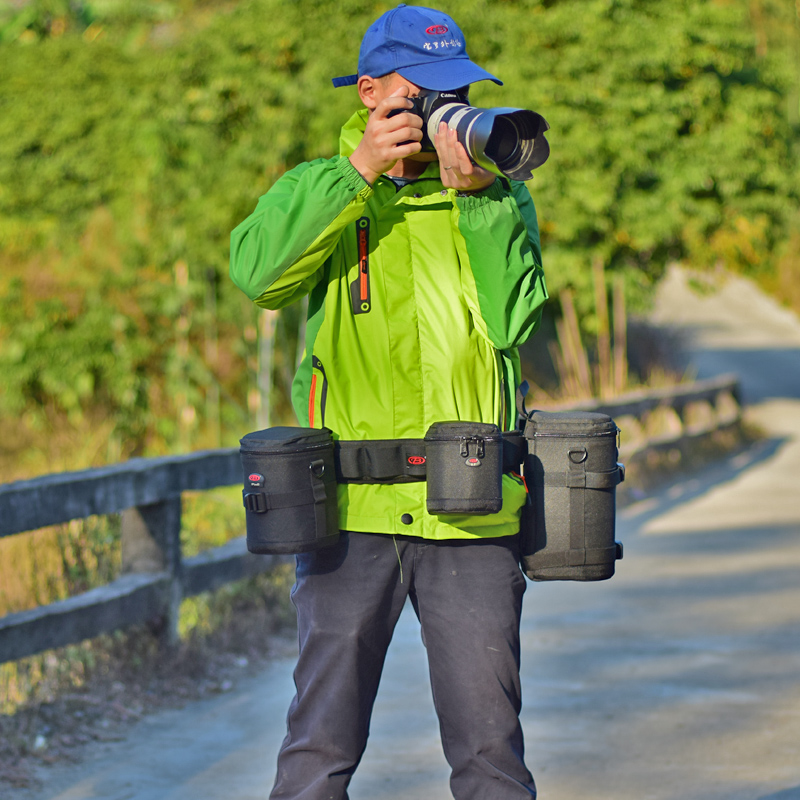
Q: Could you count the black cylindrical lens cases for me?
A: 3